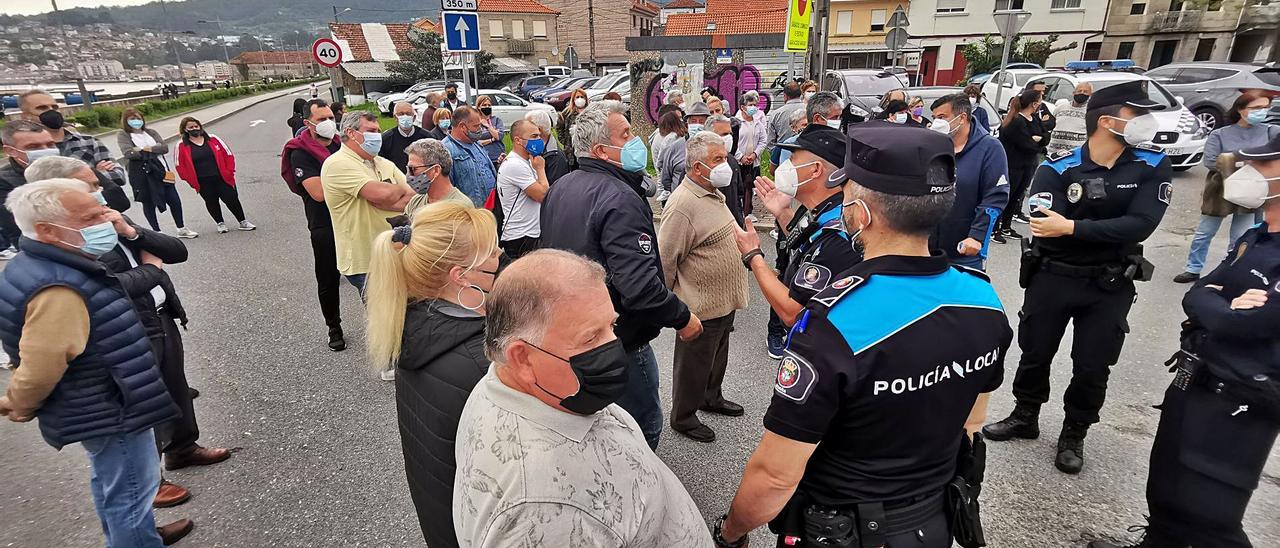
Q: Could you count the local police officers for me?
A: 4